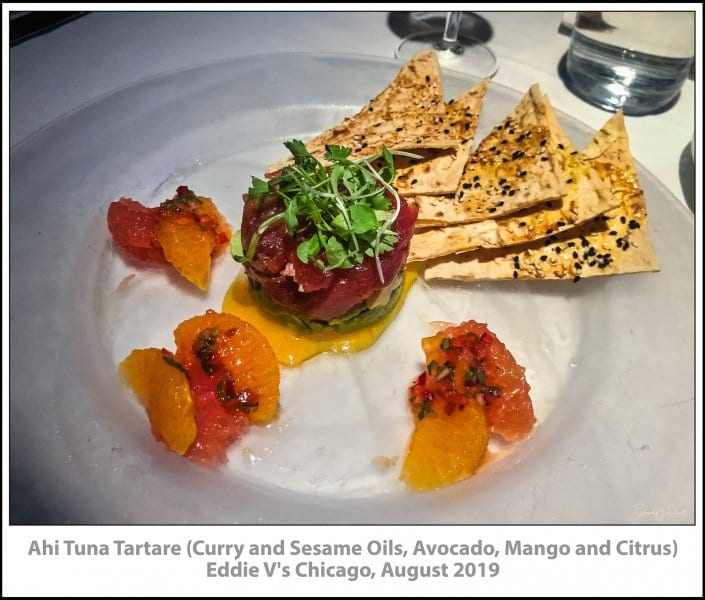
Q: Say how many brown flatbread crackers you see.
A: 5